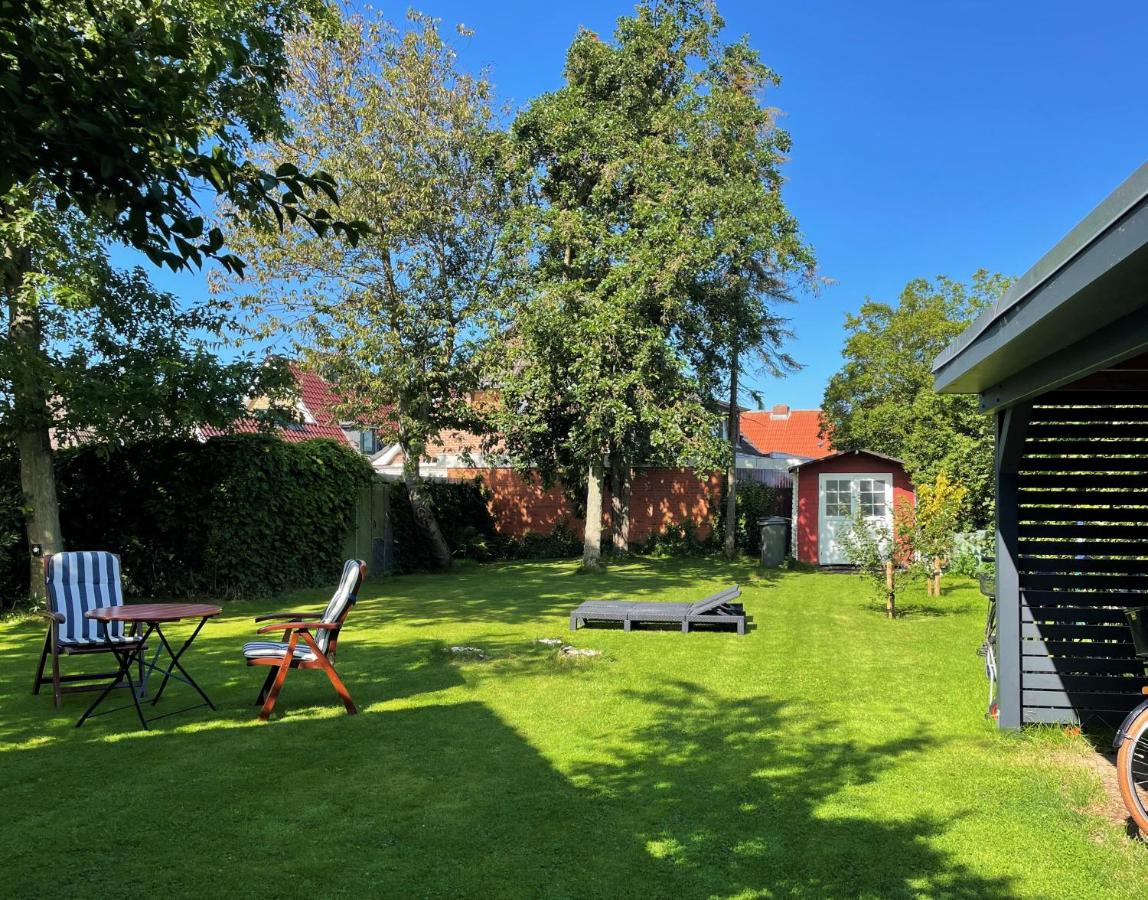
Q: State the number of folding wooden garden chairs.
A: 2